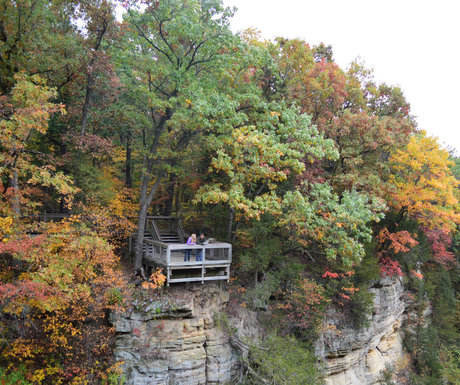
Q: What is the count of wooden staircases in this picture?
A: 1